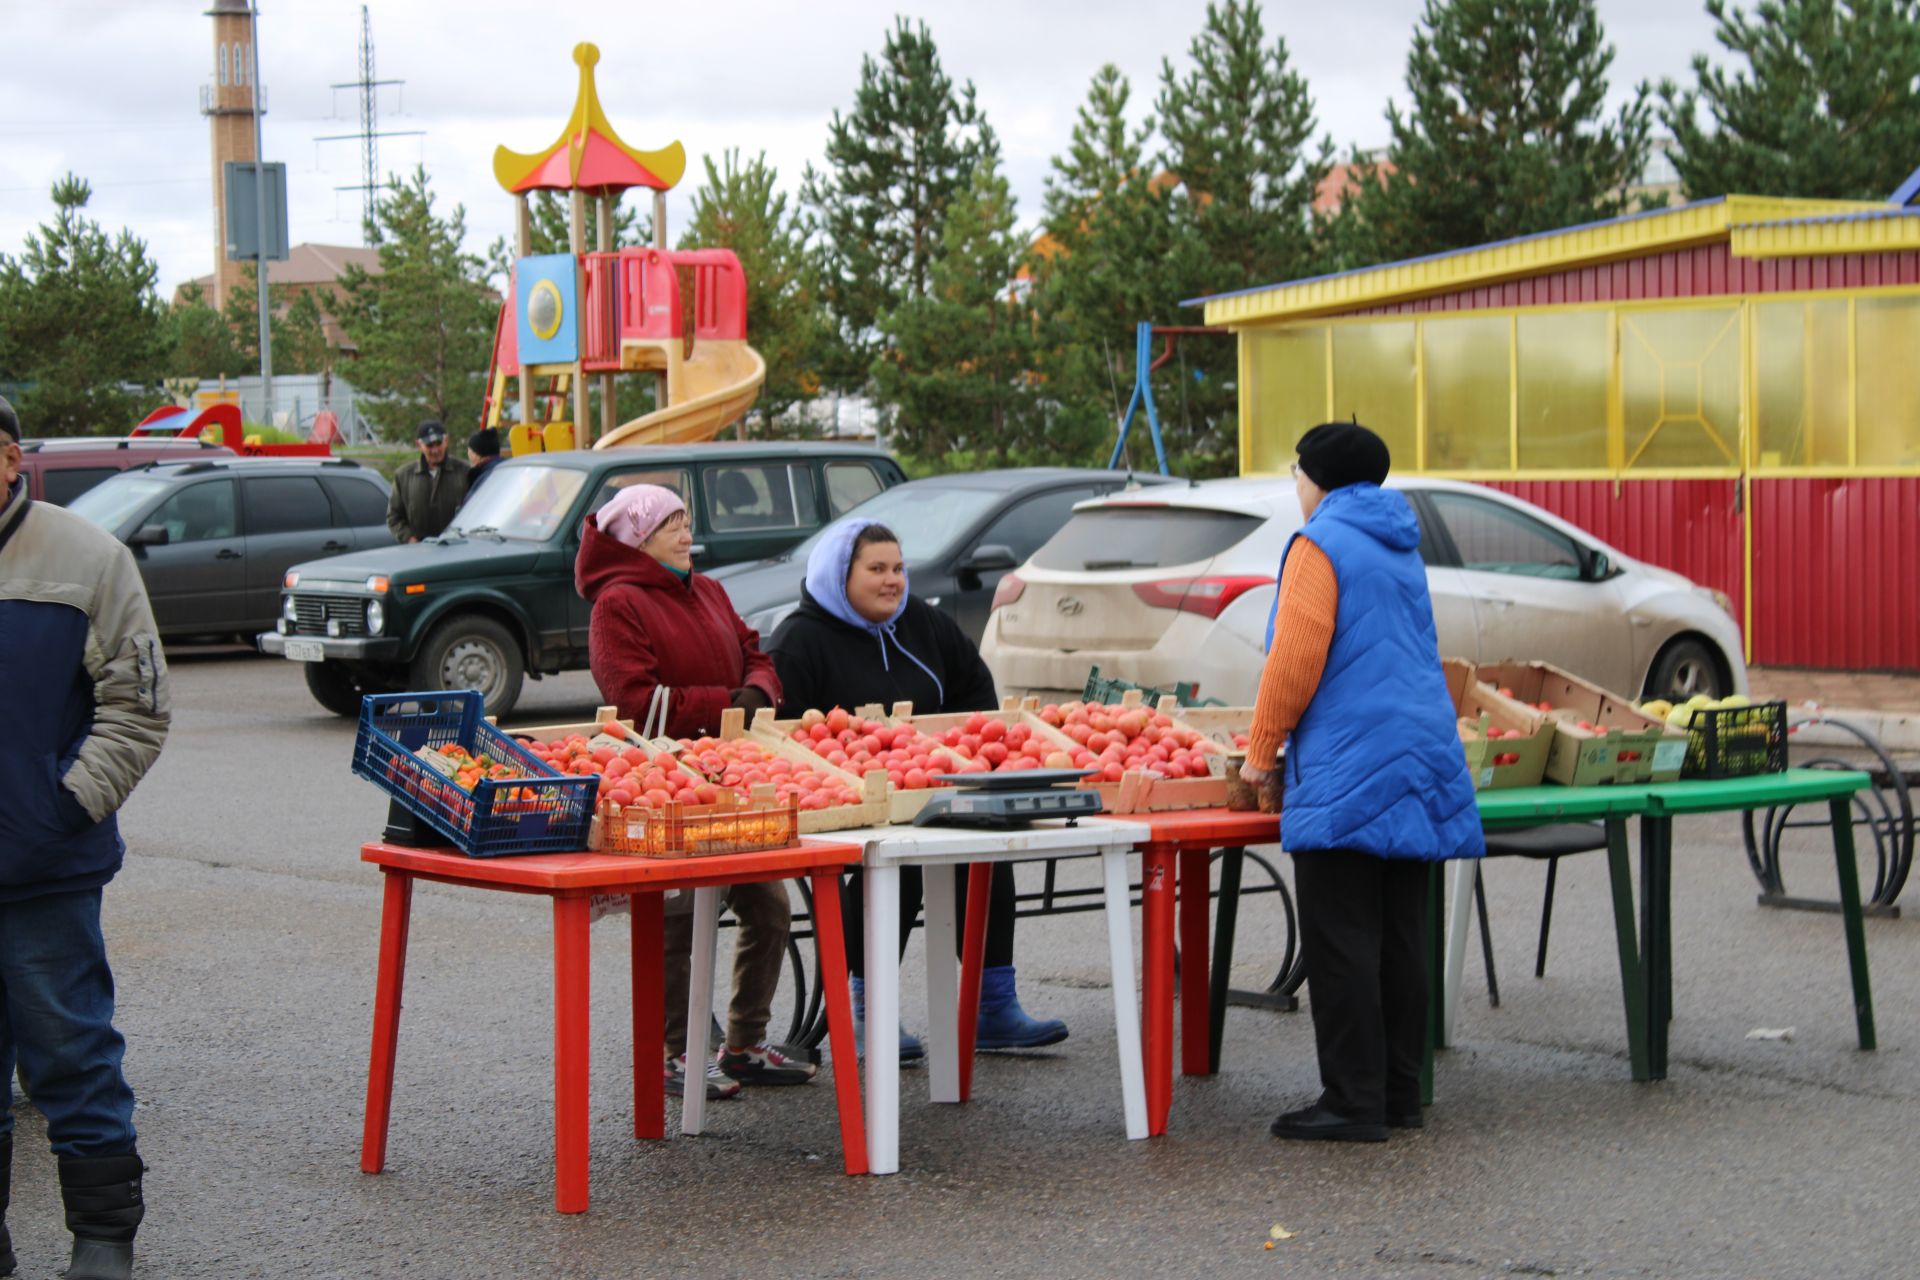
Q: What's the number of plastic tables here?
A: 5